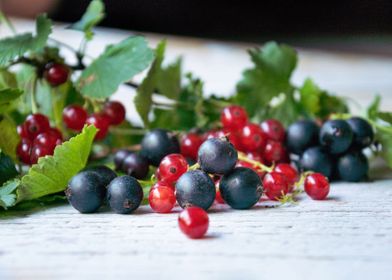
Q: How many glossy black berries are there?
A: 14